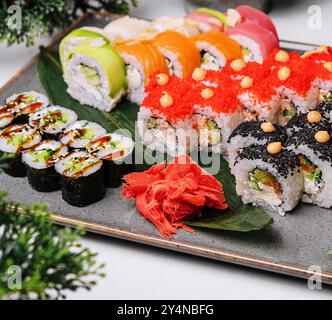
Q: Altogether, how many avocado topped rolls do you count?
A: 2